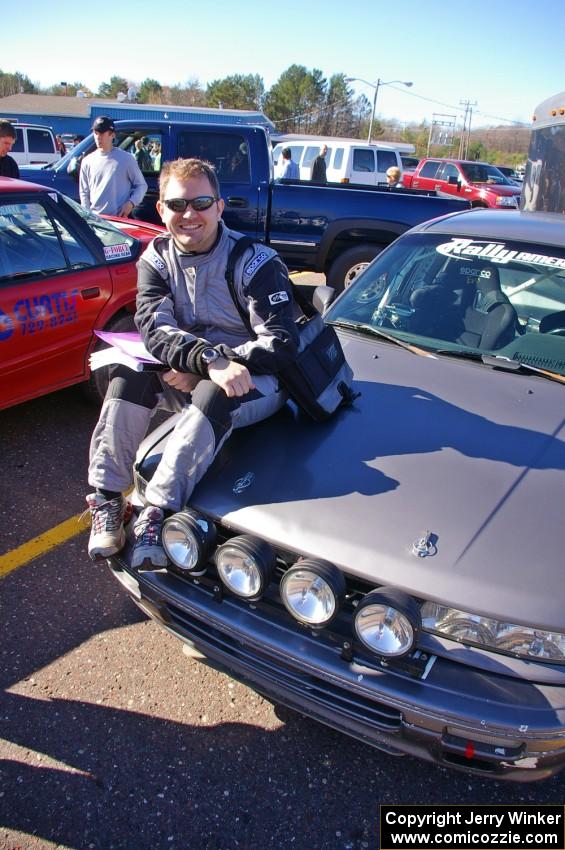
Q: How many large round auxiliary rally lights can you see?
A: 4